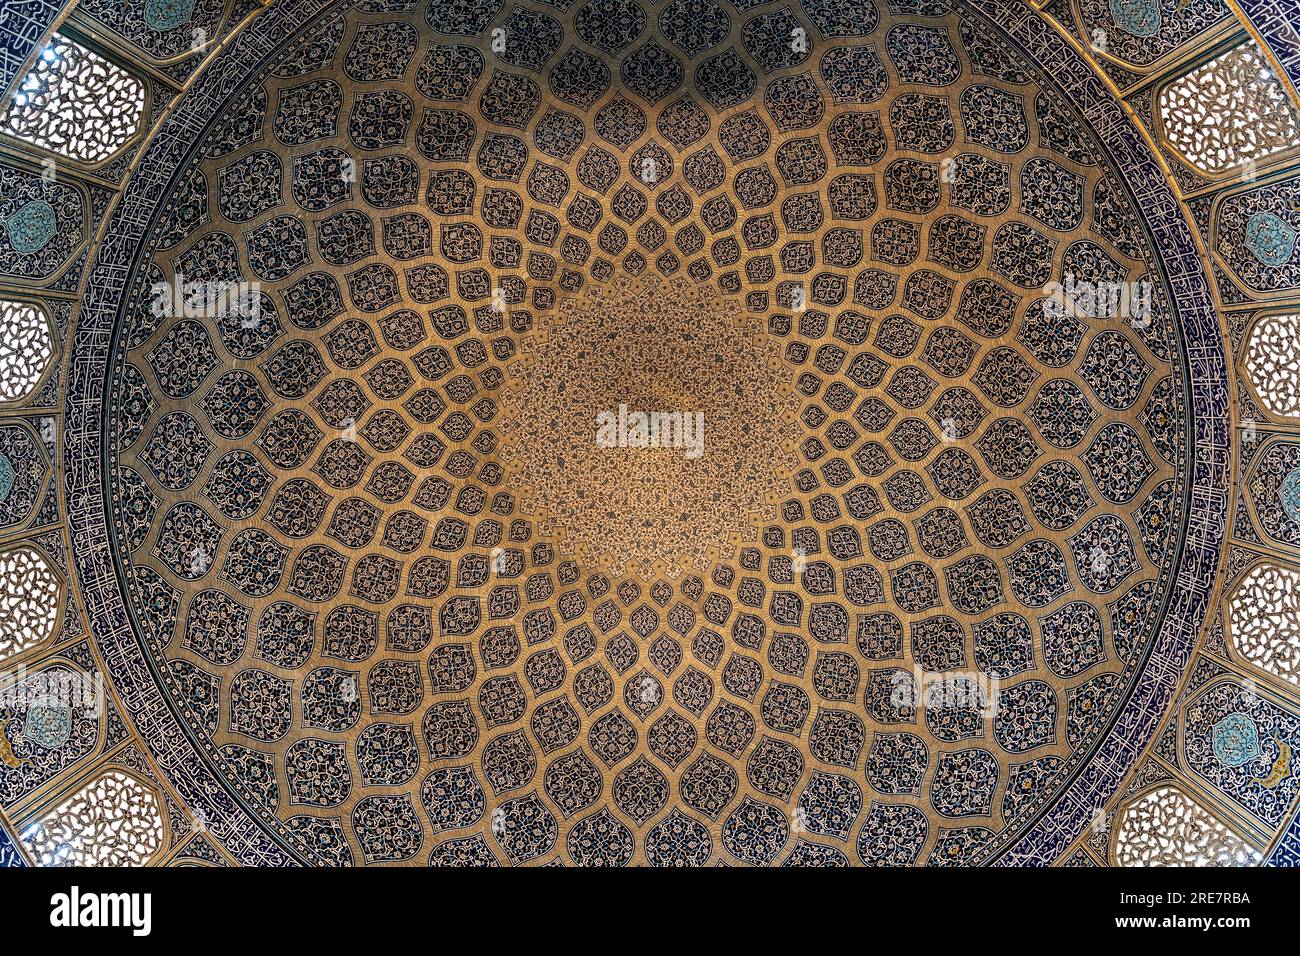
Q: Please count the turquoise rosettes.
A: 8